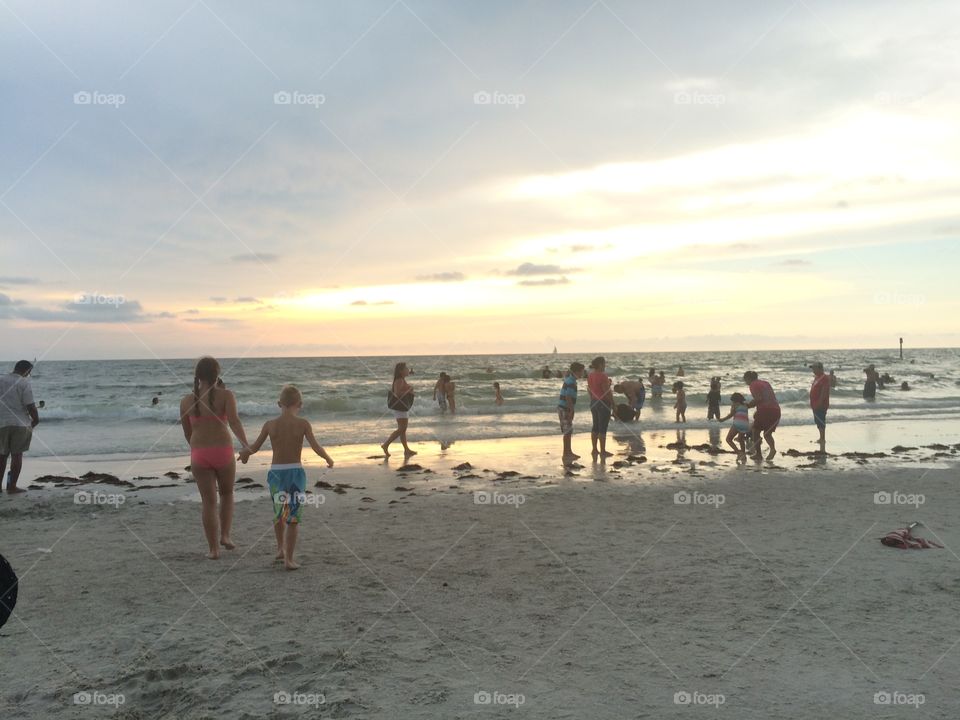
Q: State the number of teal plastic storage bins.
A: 0